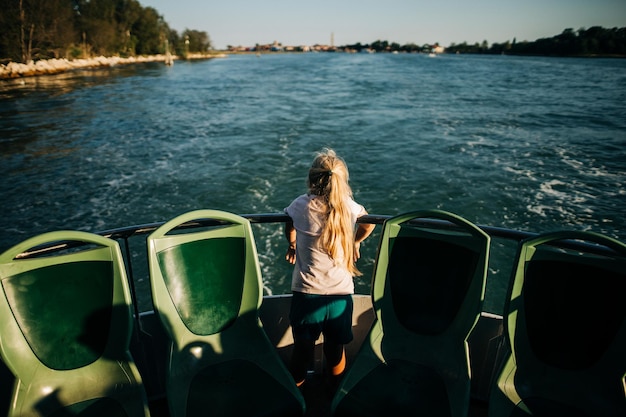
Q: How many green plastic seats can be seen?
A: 4